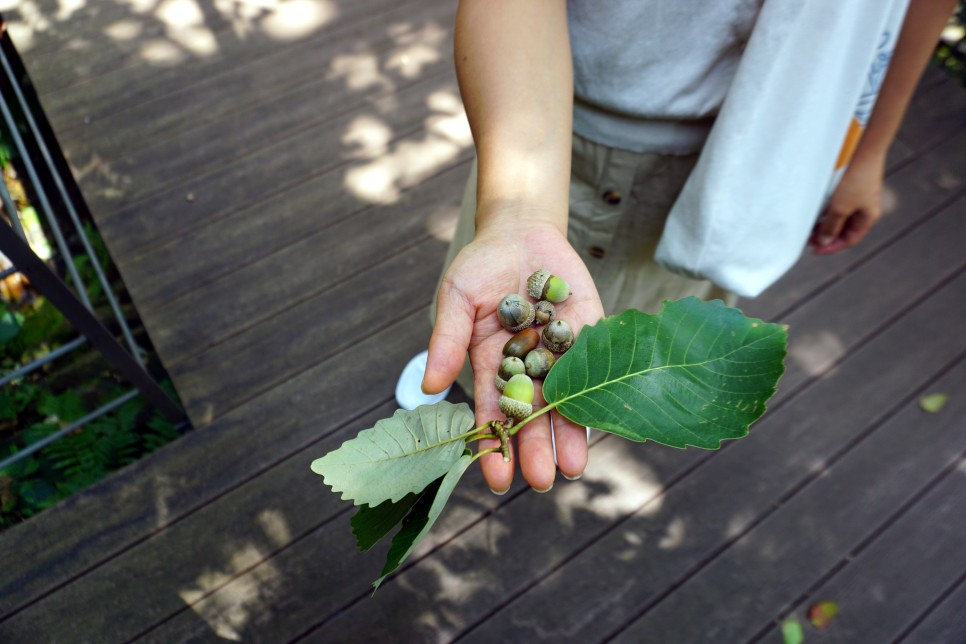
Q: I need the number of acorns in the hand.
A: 8